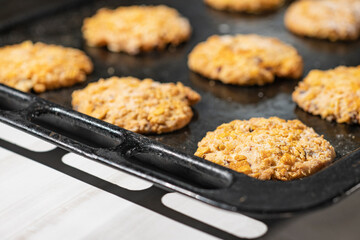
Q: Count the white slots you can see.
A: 3